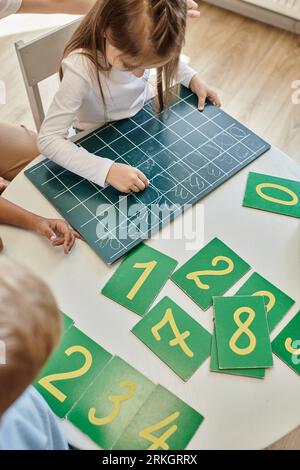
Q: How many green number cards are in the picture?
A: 12